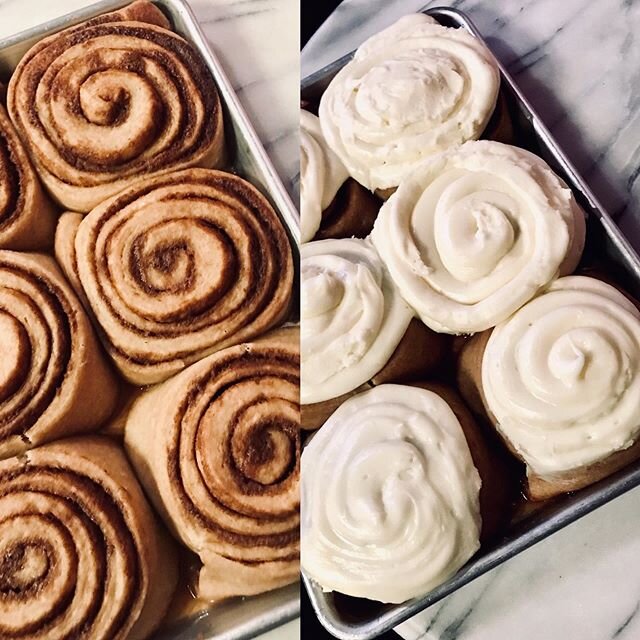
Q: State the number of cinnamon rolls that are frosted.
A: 6